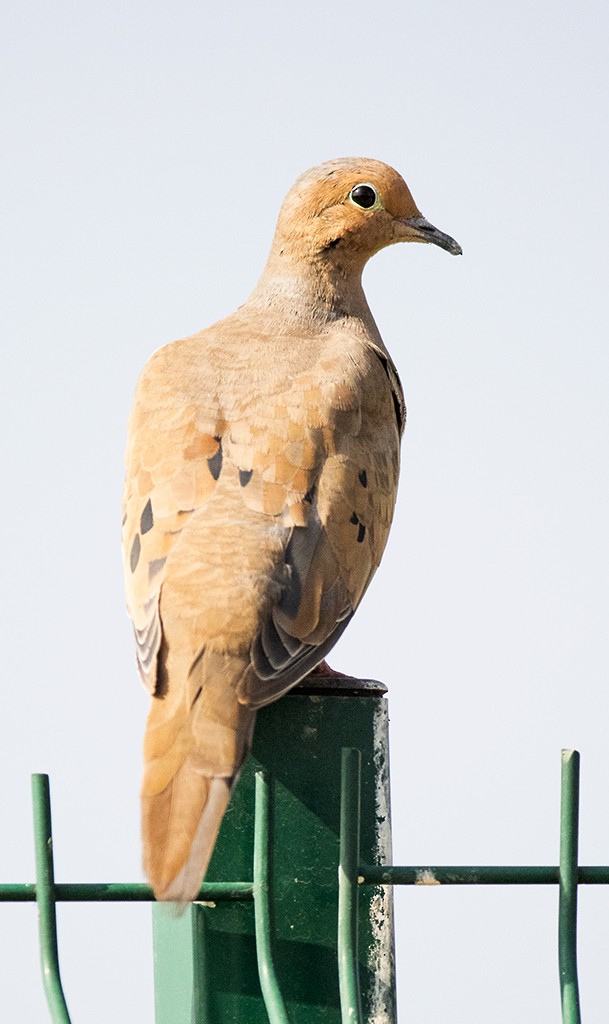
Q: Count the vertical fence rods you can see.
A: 4